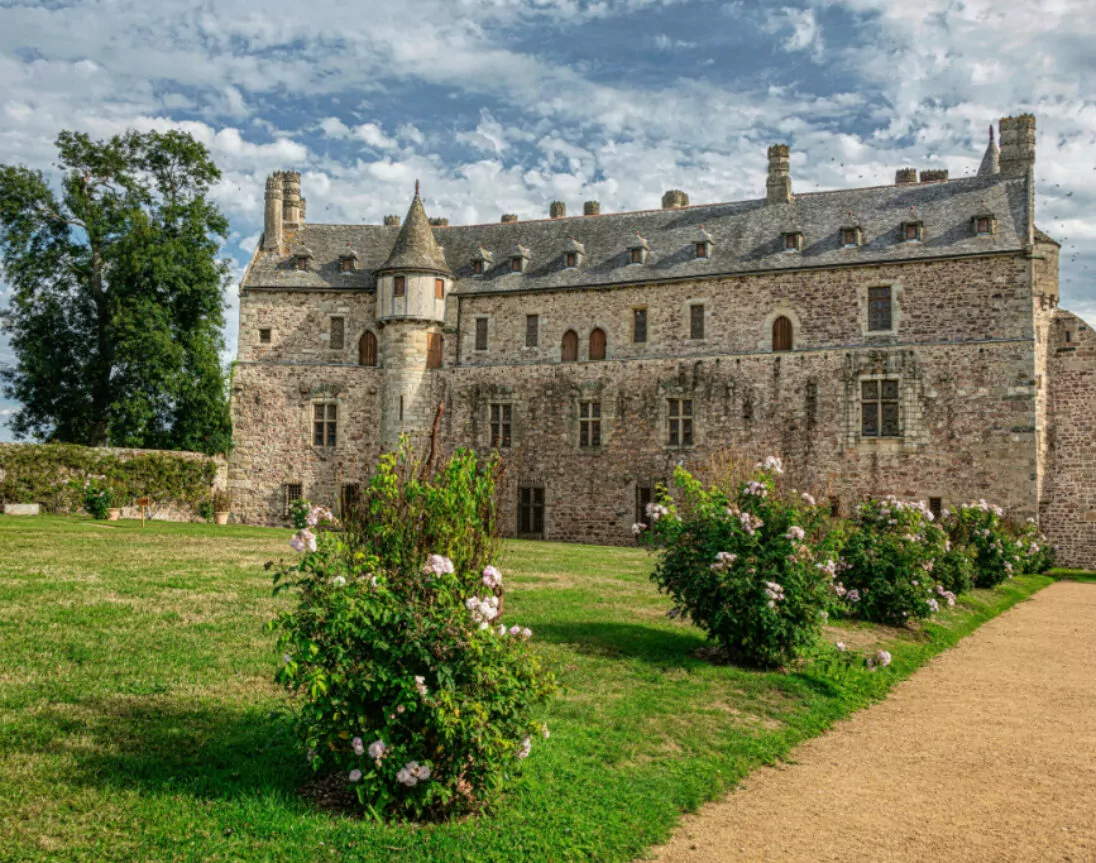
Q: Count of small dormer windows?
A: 11